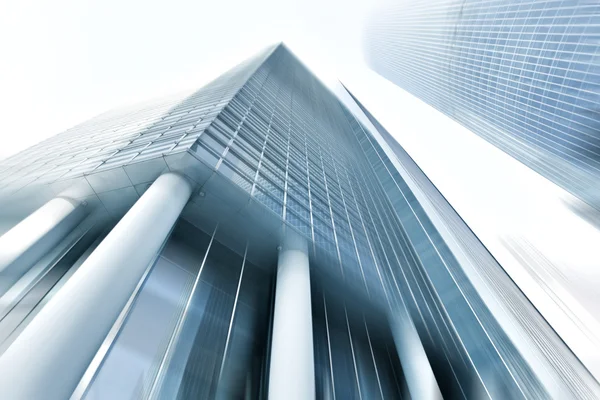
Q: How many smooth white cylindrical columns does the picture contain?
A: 4